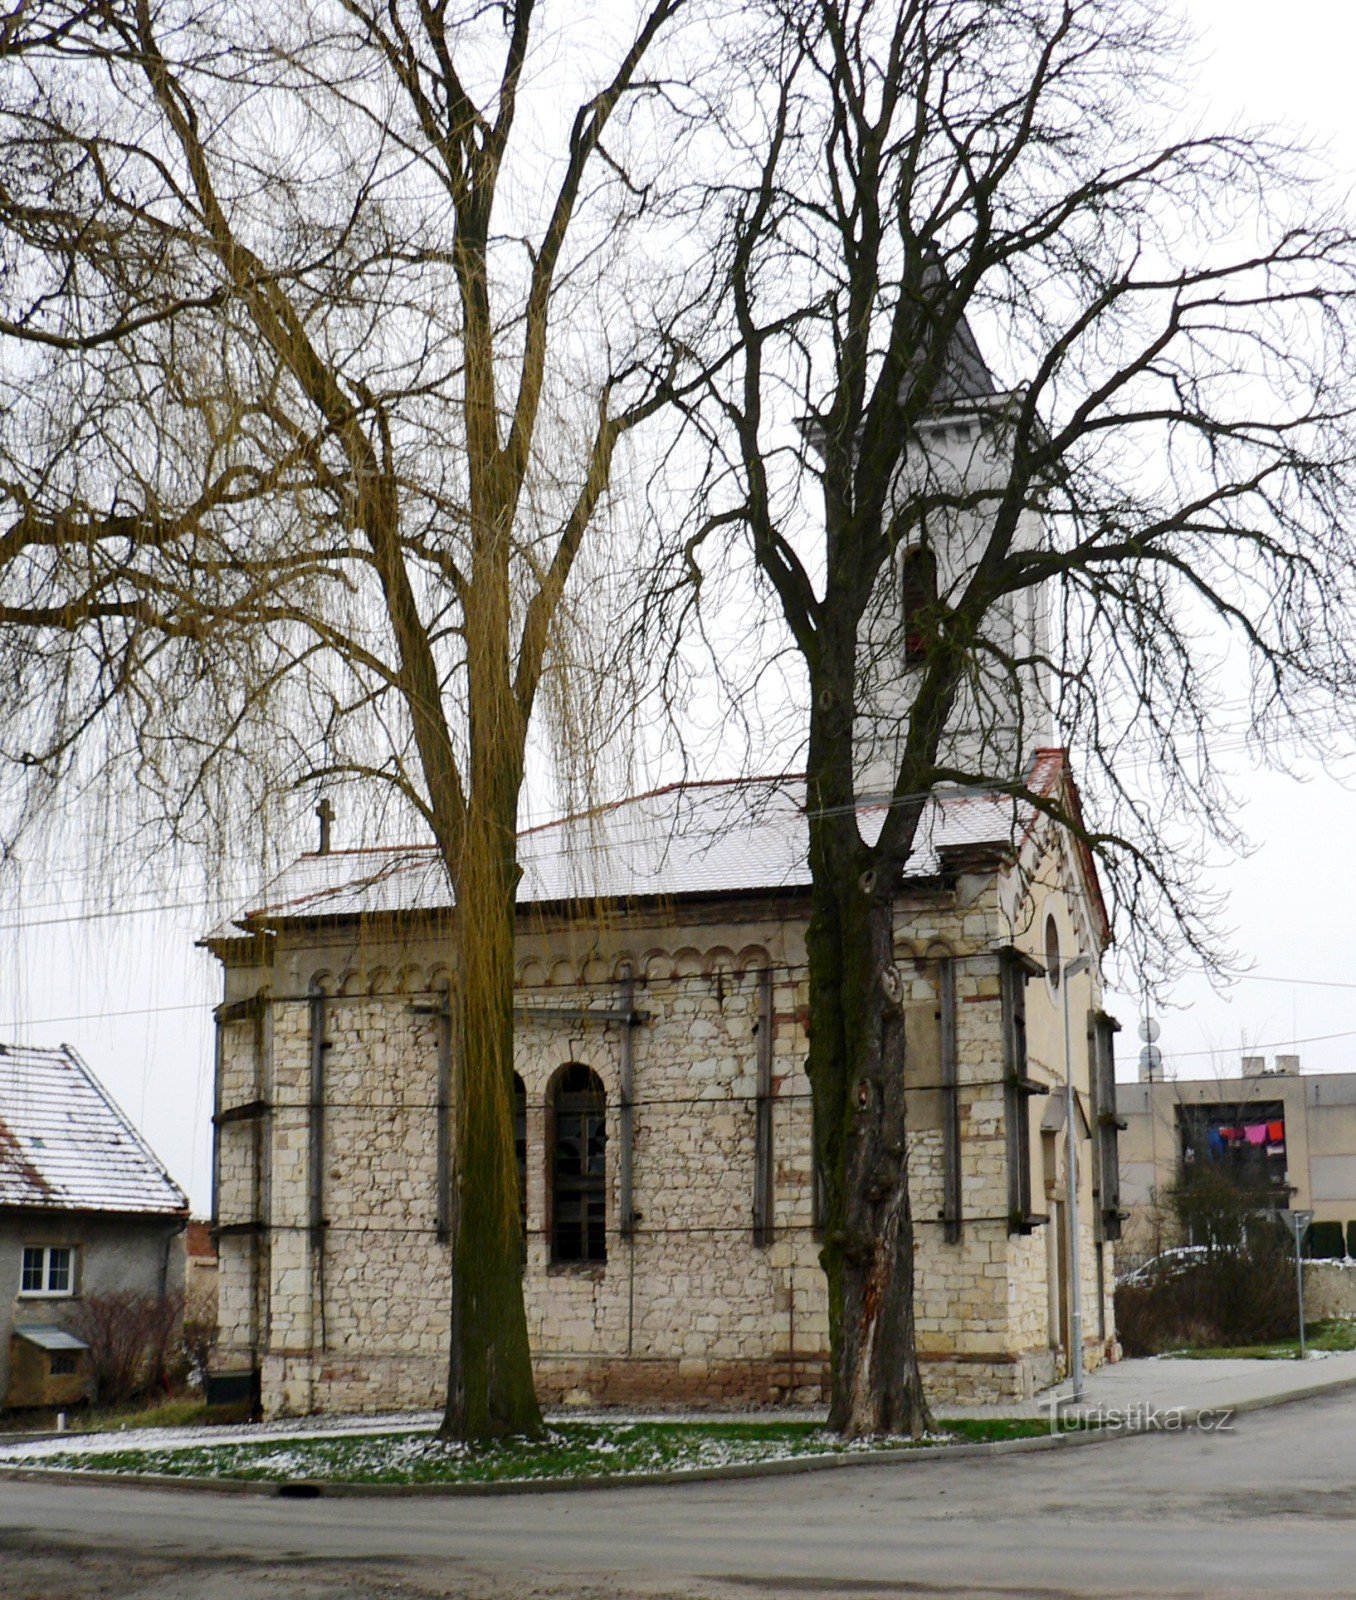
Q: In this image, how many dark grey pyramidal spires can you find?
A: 1